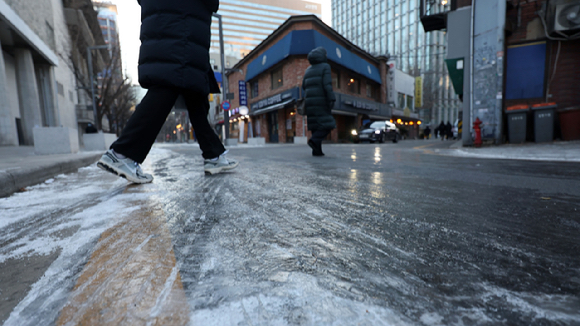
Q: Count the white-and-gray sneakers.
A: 2